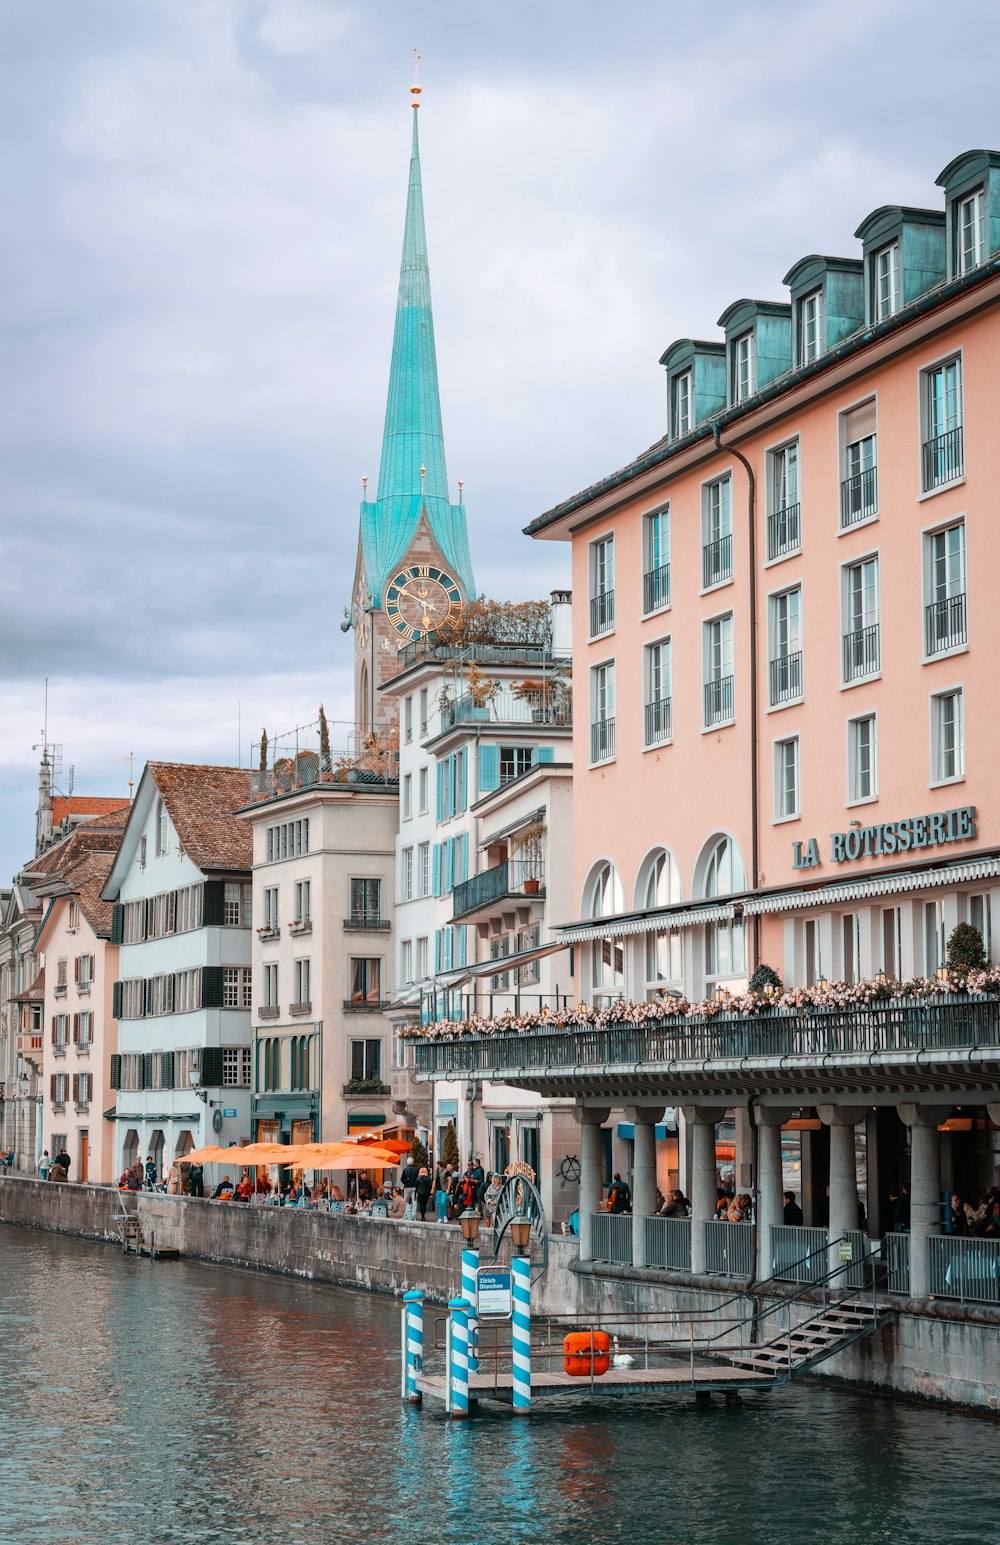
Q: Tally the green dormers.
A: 5